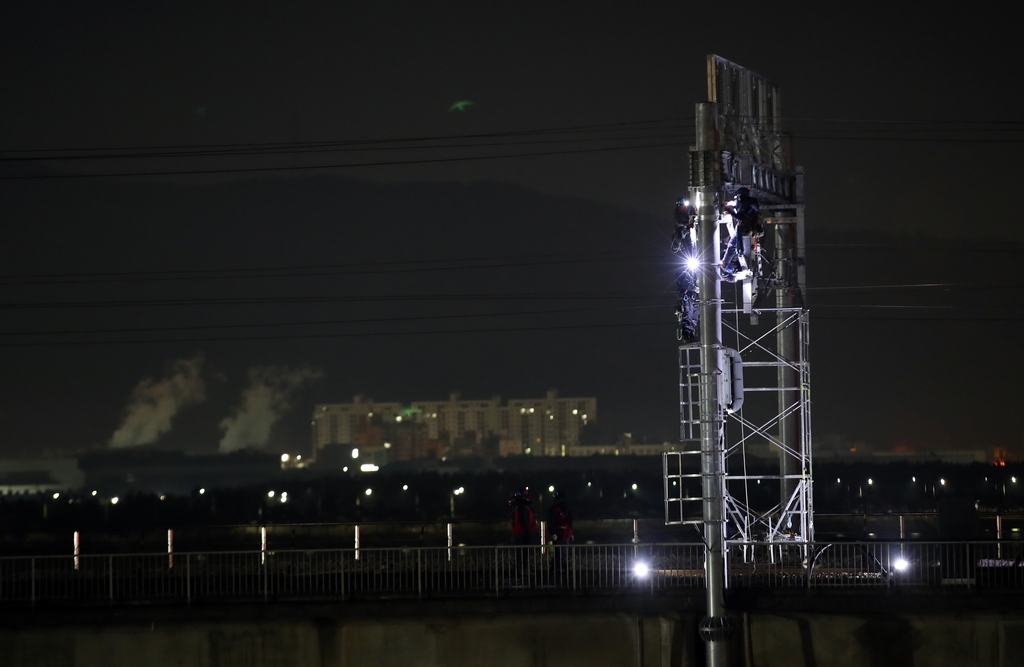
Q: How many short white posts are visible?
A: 9